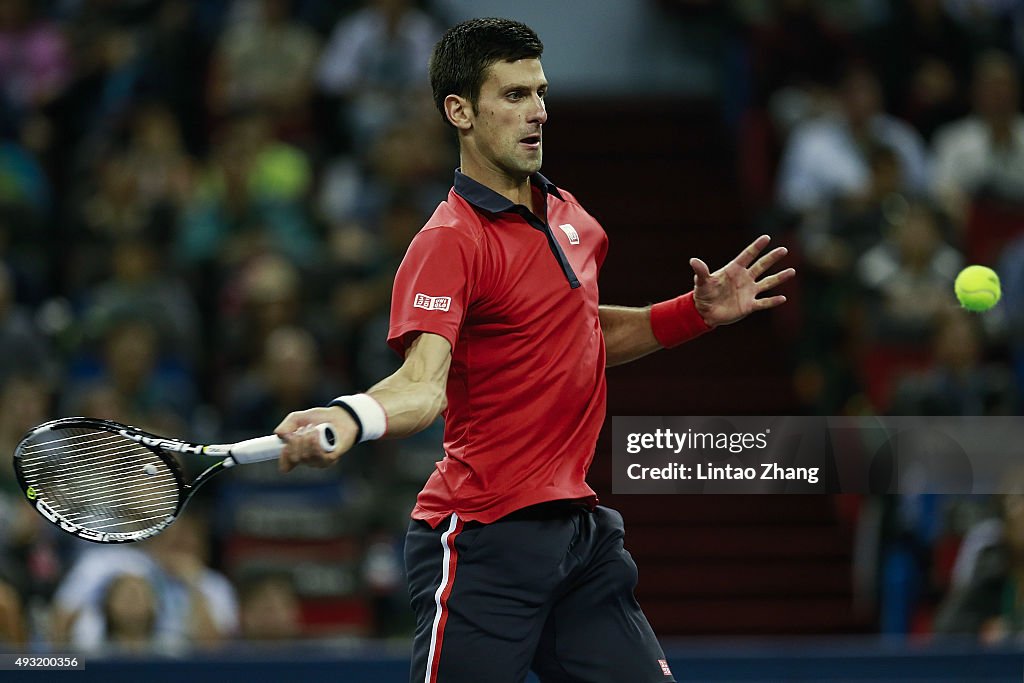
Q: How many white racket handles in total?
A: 1